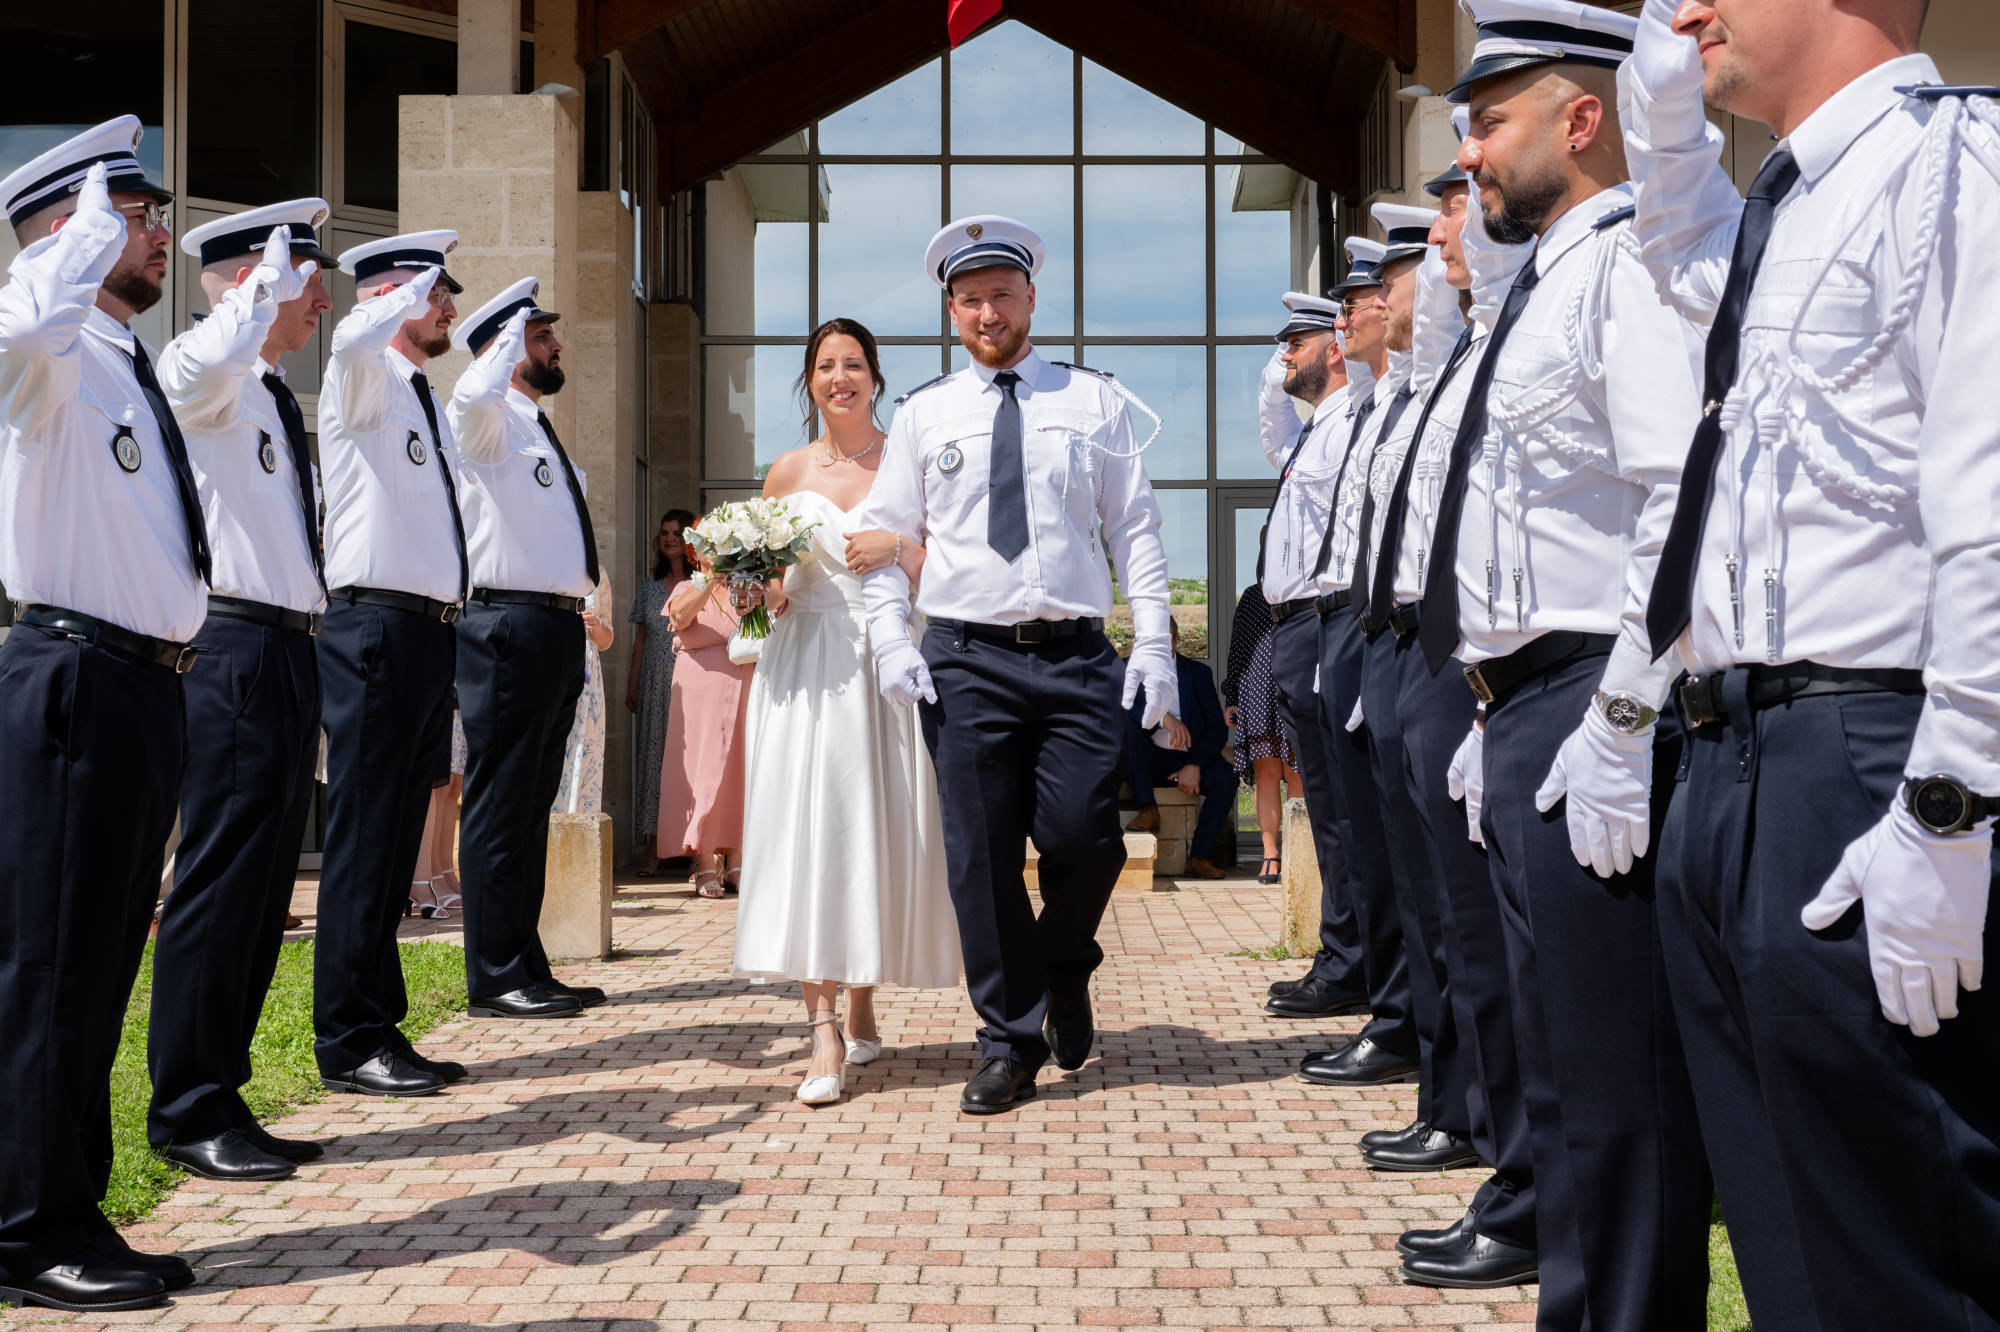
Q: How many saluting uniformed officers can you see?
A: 10